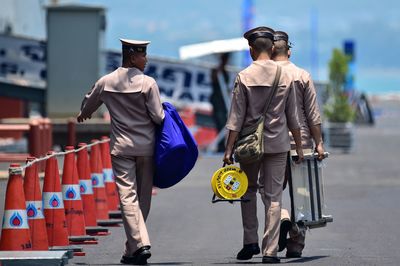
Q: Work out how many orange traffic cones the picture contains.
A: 7